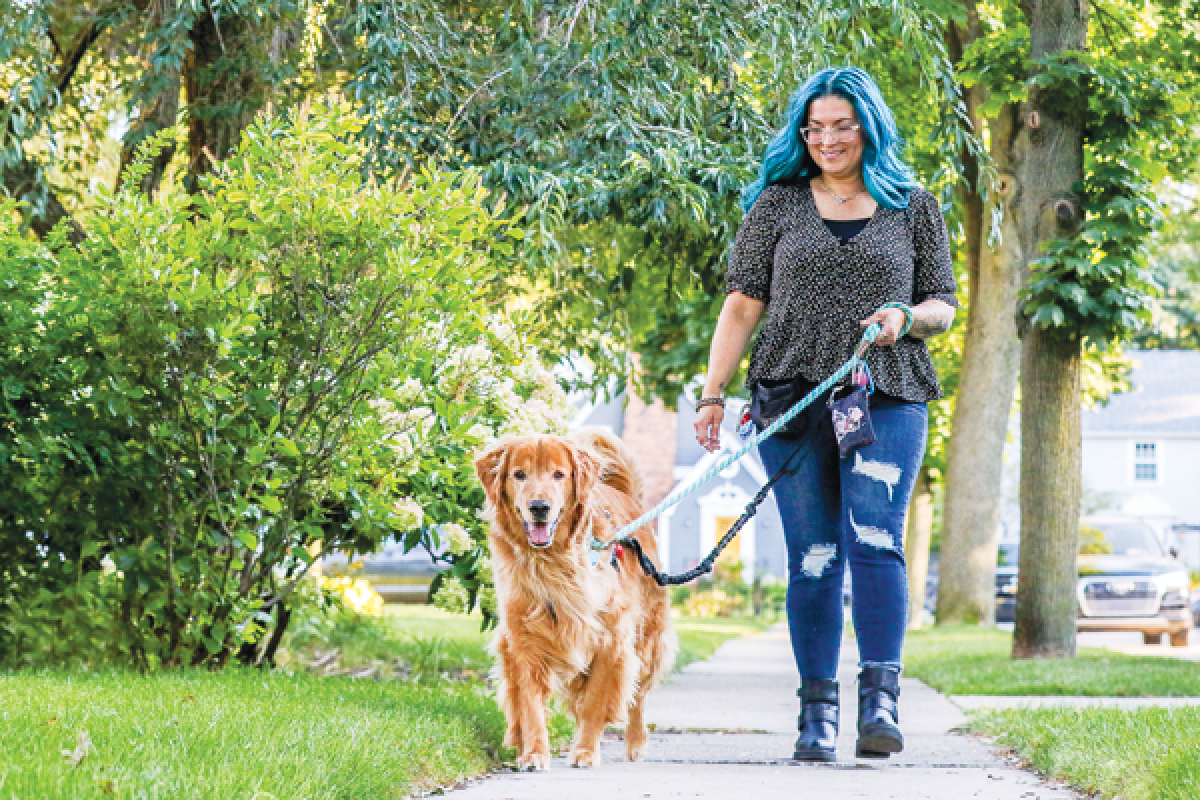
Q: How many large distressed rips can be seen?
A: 3